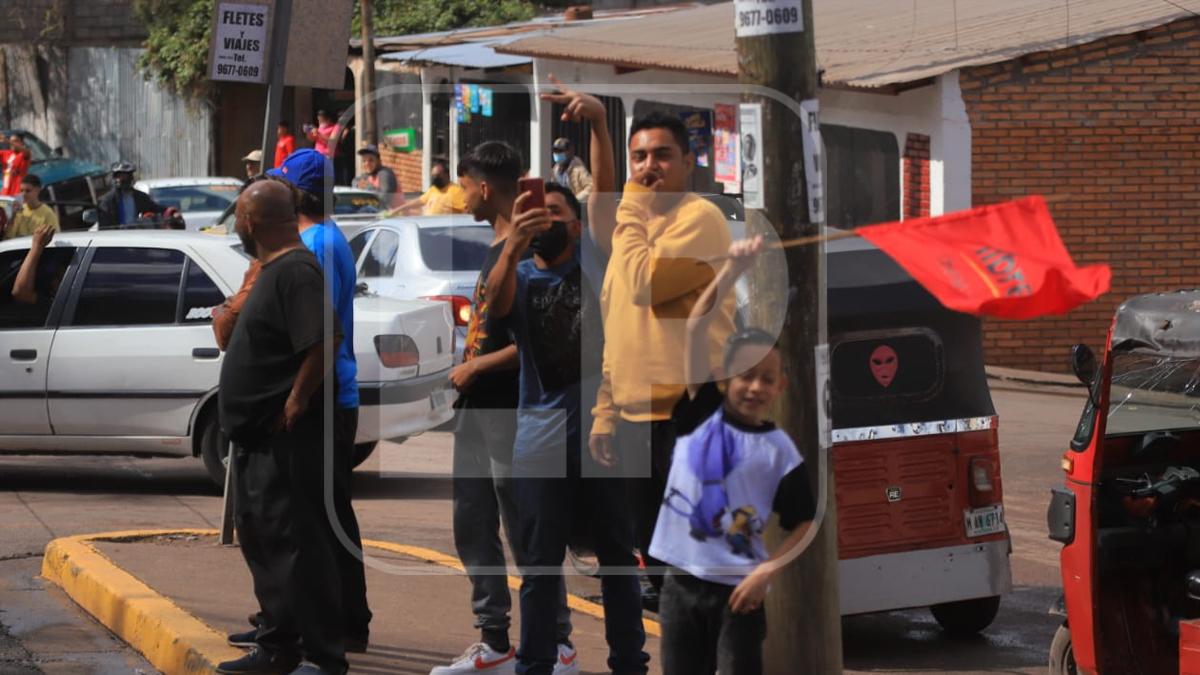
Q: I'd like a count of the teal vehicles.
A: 1